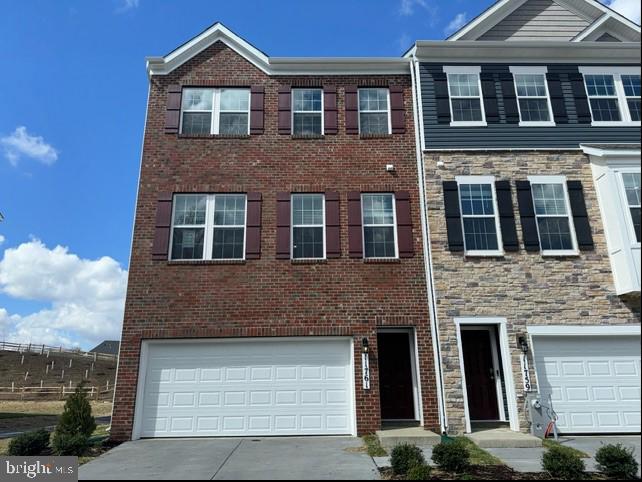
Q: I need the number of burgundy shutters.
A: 12